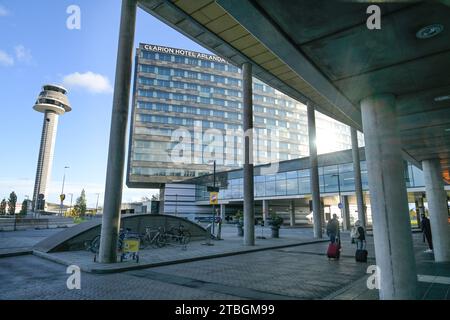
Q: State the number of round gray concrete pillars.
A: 6